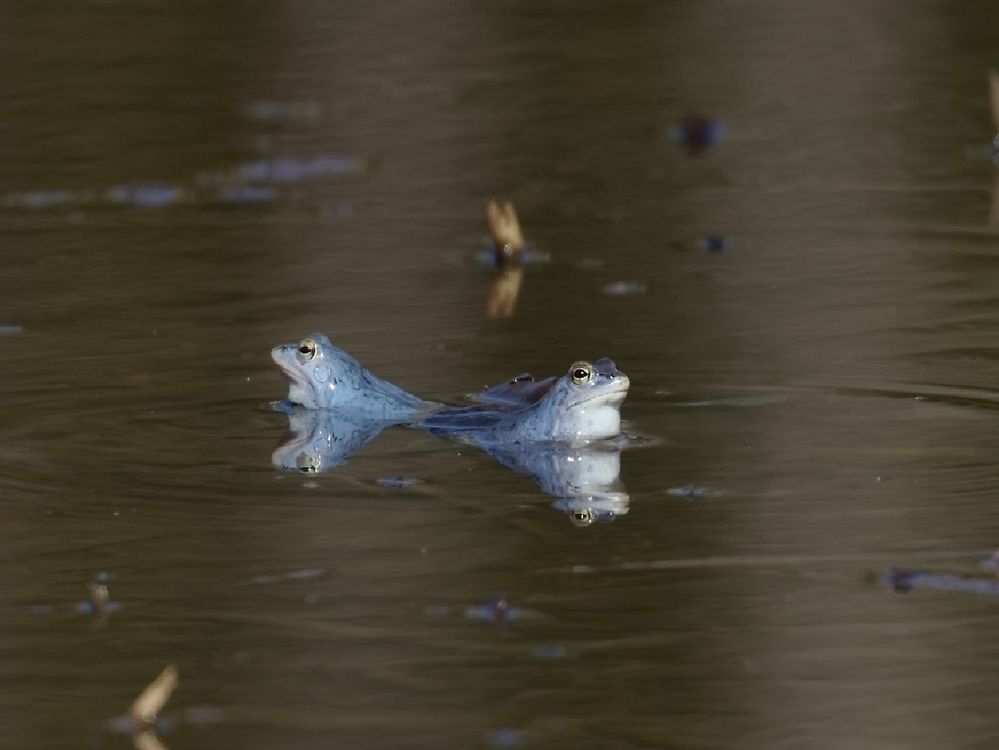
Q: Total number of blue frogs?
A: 2